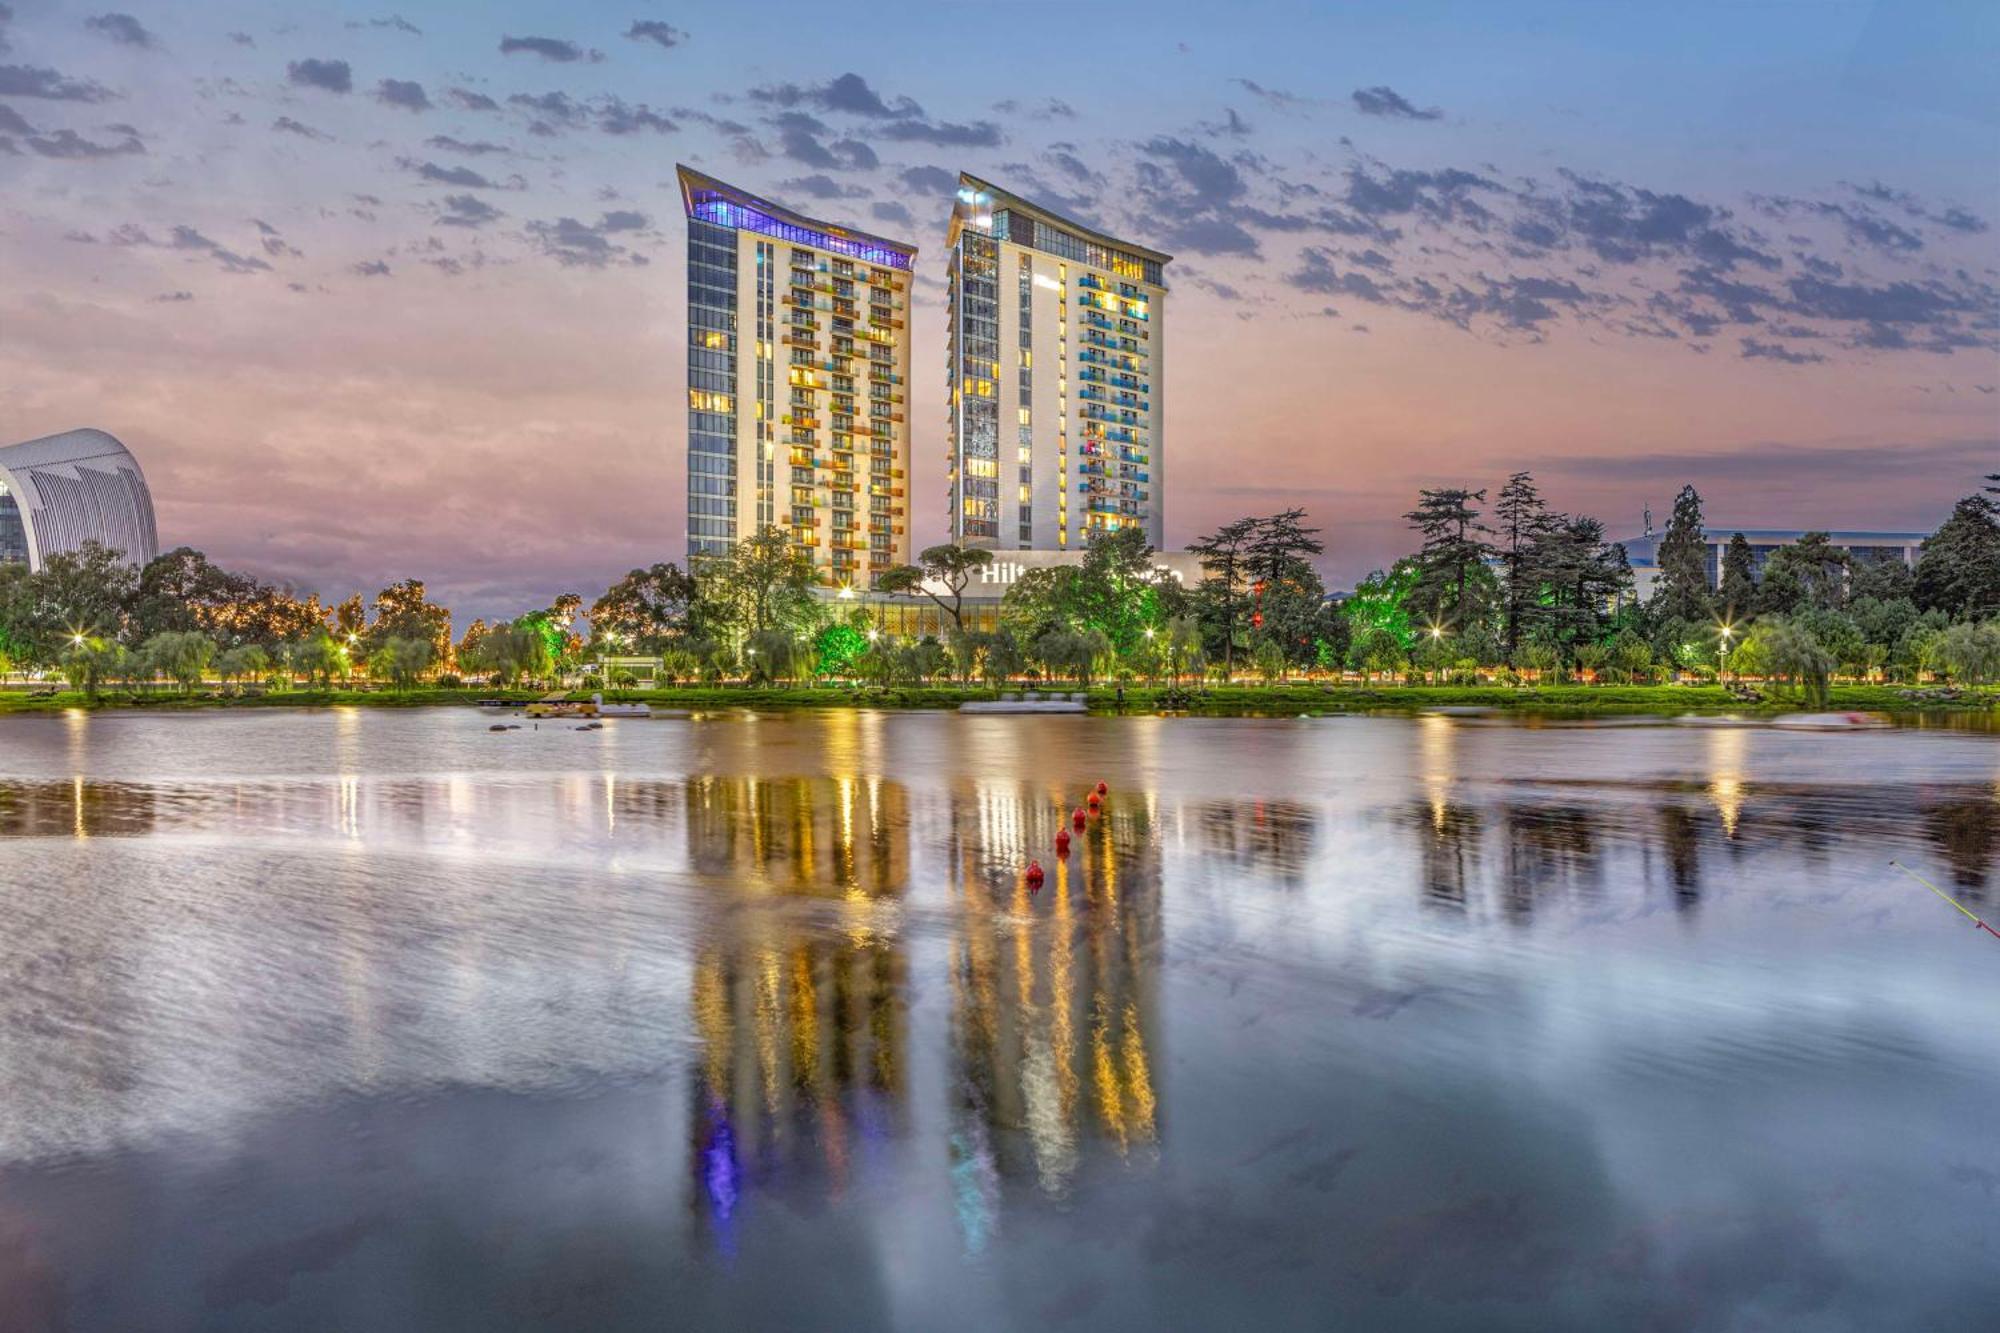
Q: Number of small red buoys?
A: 5